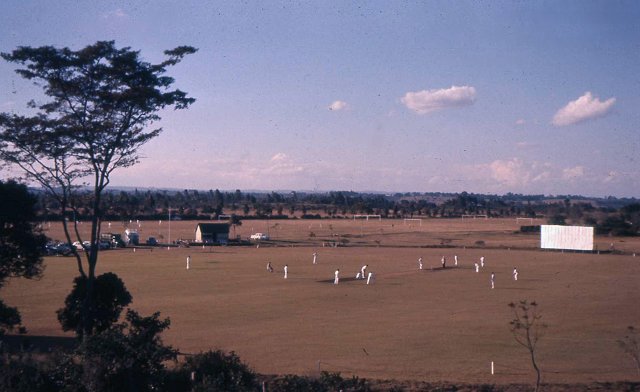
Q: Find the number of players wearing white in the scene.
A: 13